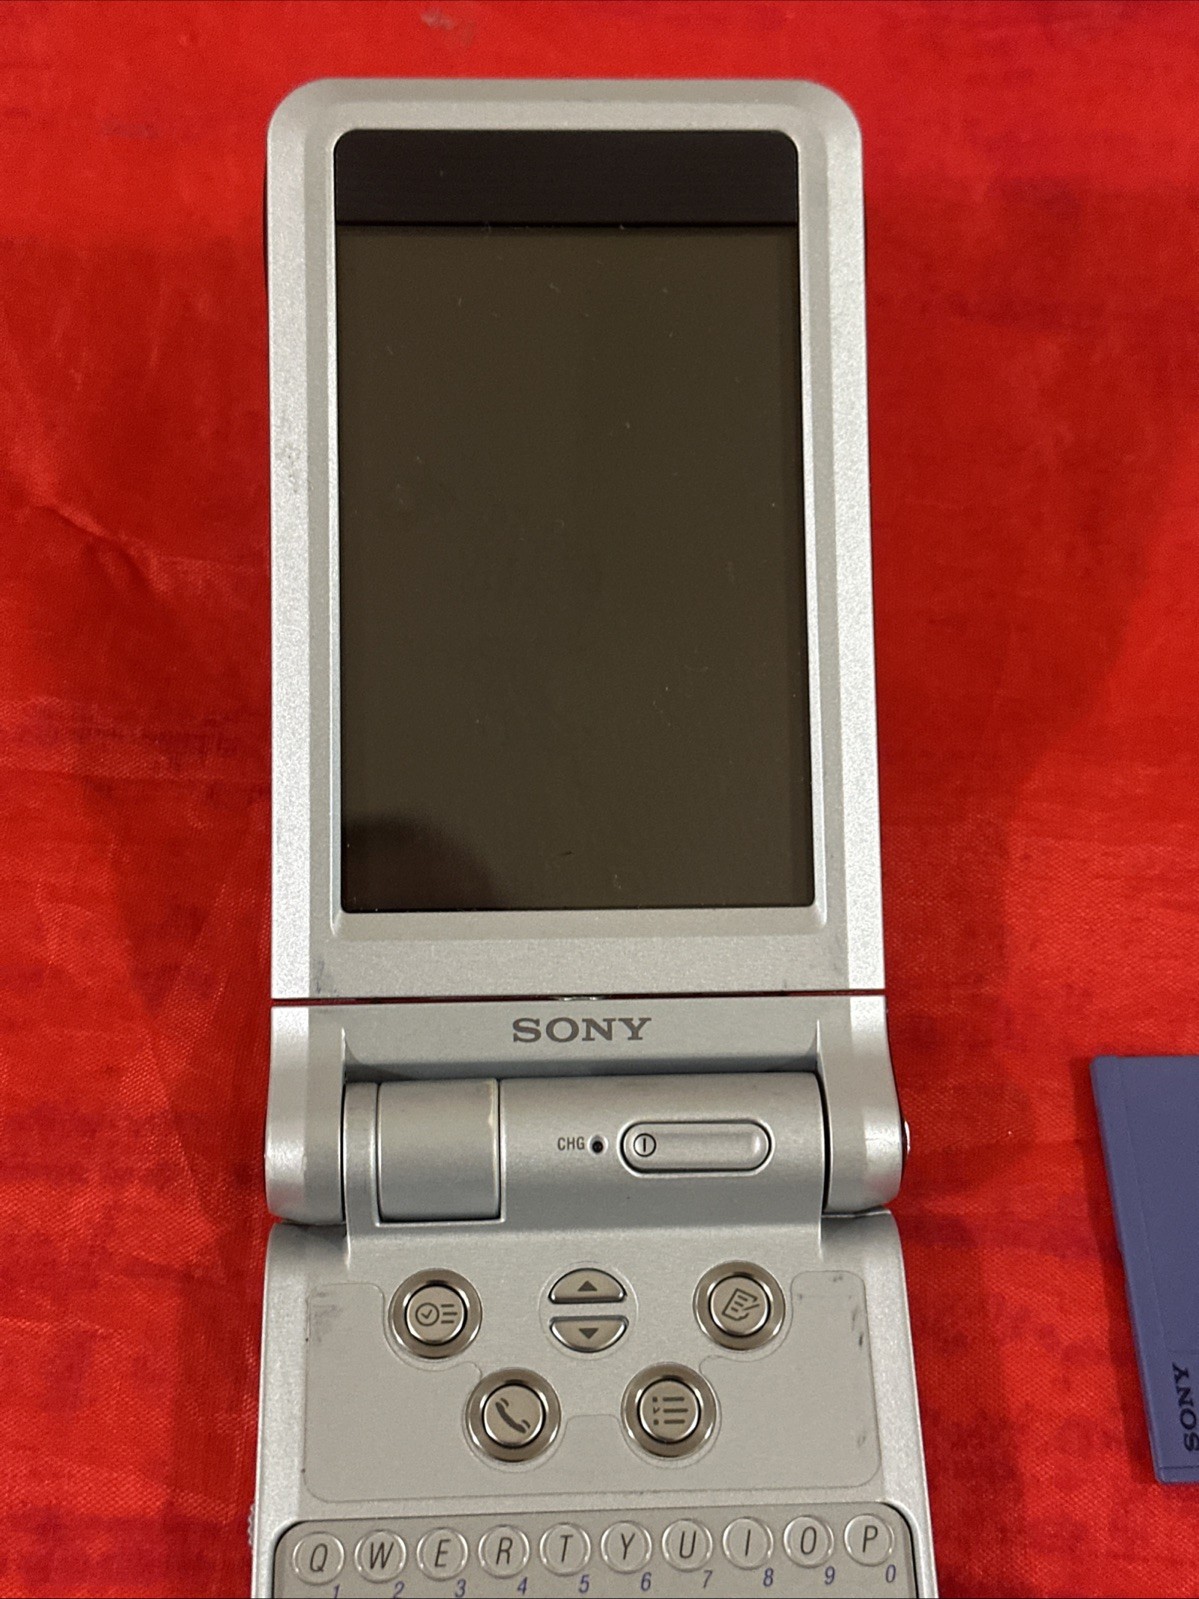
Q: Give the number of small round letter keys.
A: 10